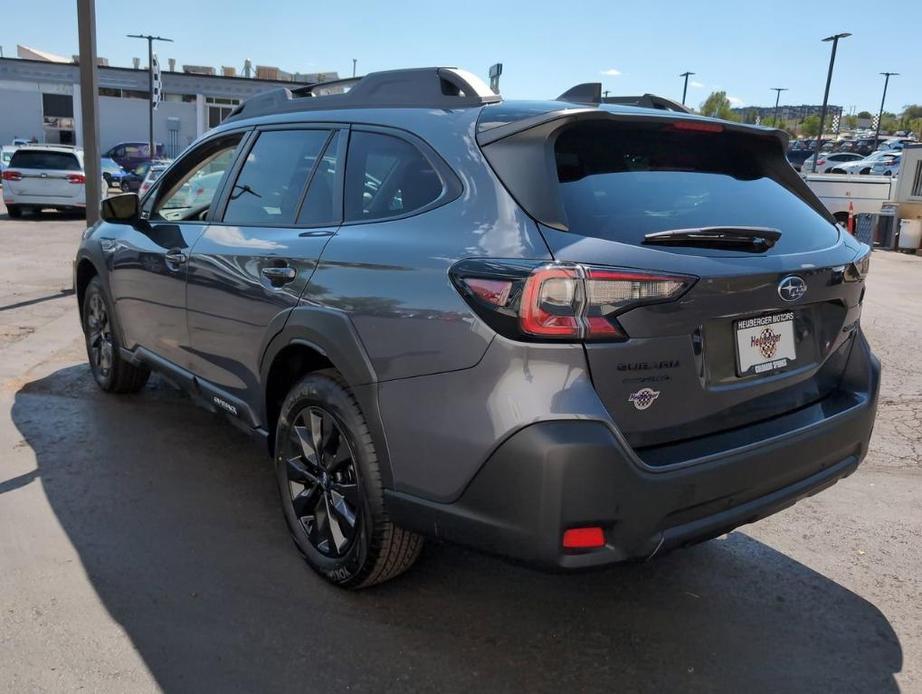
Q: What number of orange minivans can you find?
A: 0